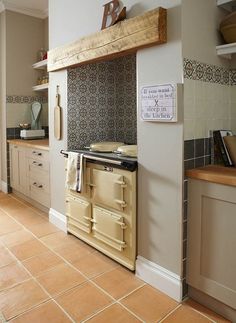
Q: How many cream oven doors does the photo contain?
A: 4